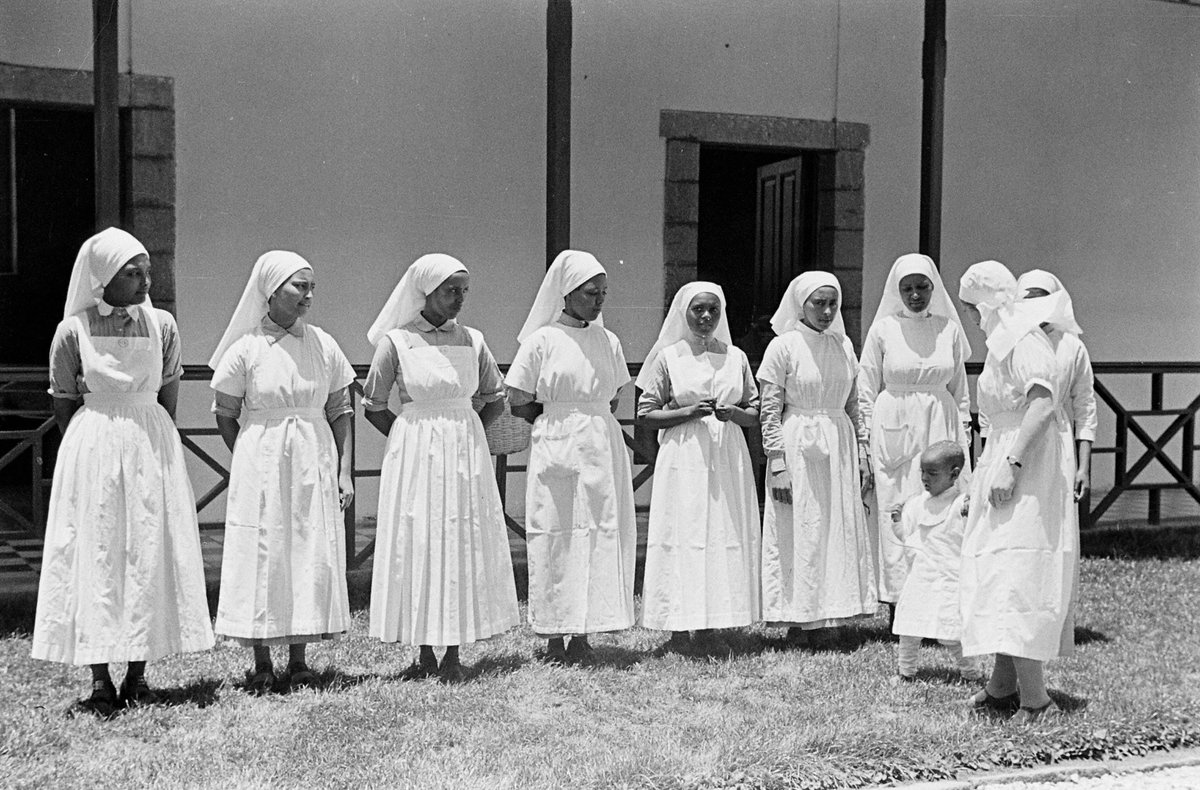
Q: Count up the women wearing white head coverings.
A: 9